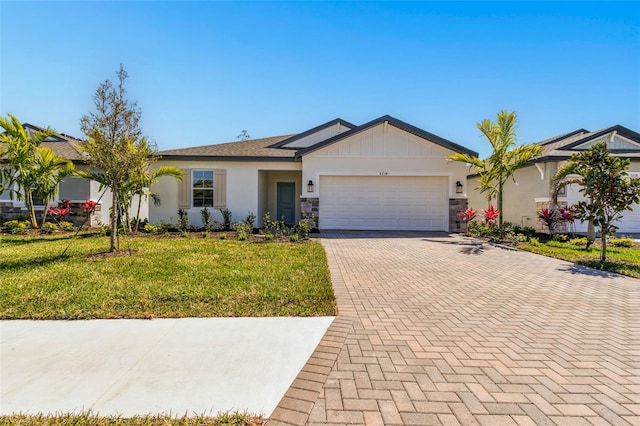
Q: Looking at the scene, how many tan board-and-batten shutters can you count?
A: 2